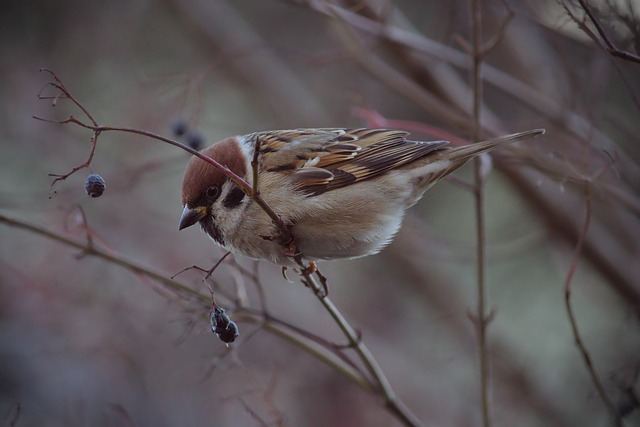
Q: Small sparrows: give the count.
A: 1